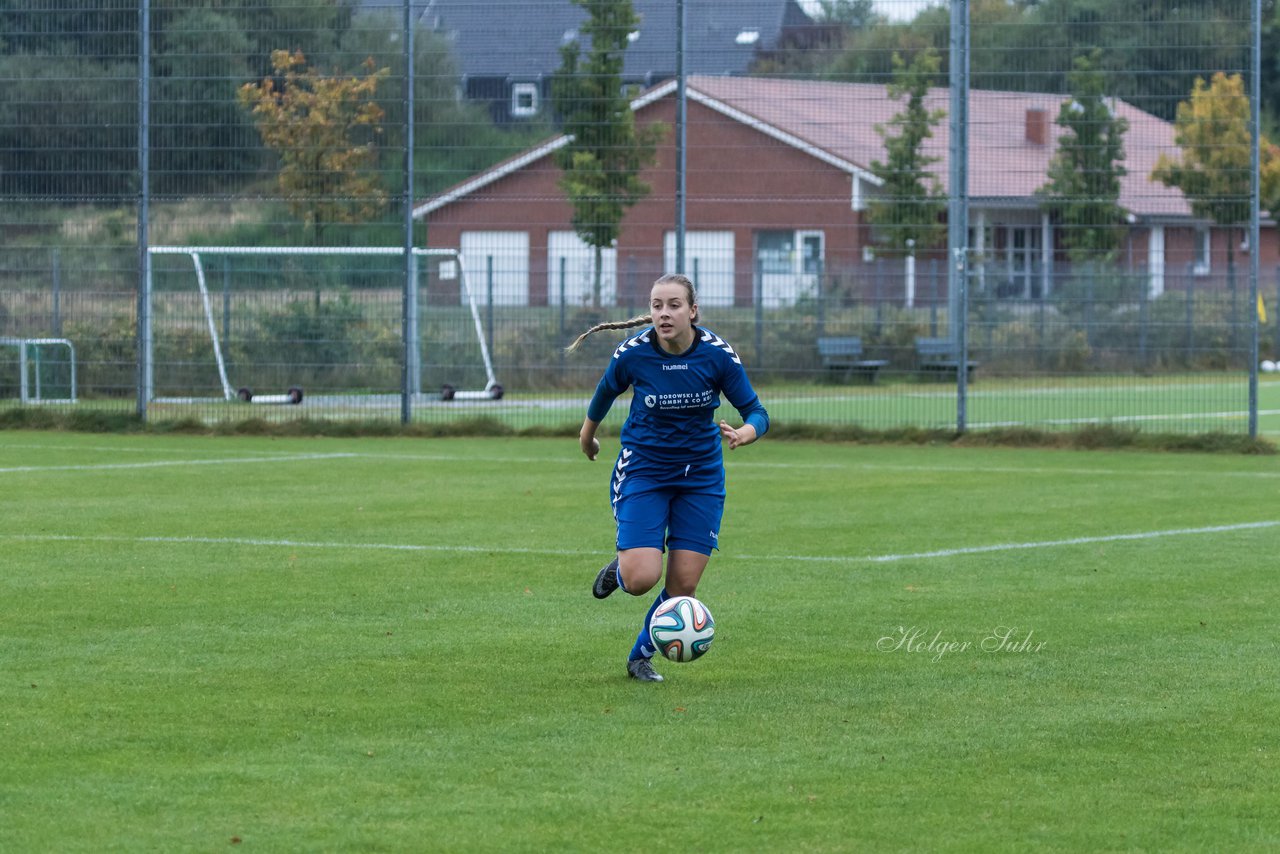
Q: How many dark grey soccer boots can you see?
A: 2